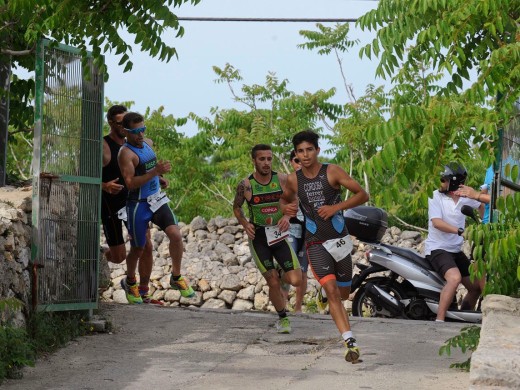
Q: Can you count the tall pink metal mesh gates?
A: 0